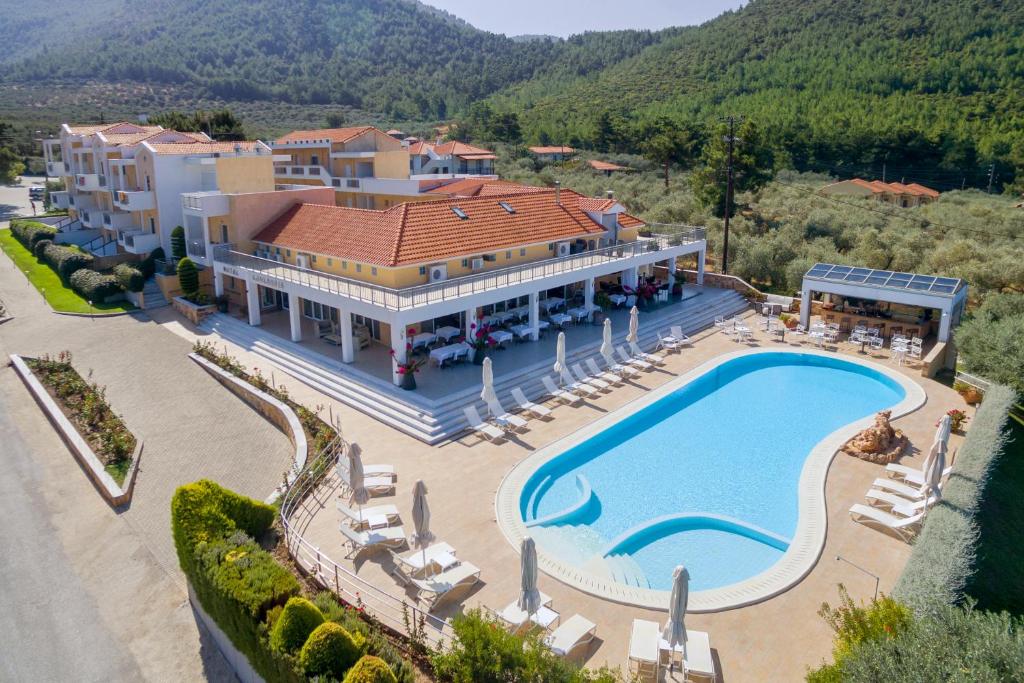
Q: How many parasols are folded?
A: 10